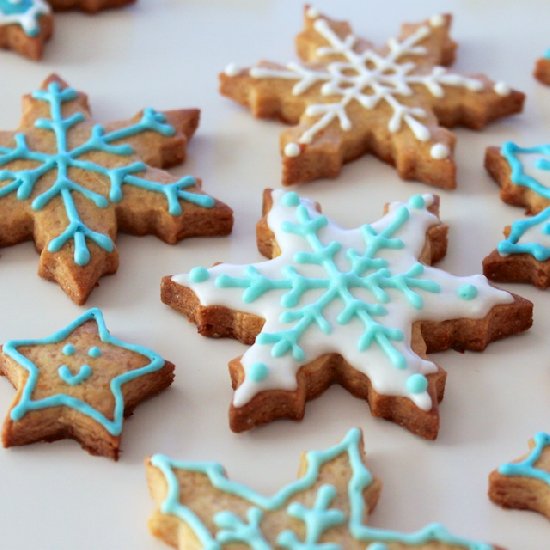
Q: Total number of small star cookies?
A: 1